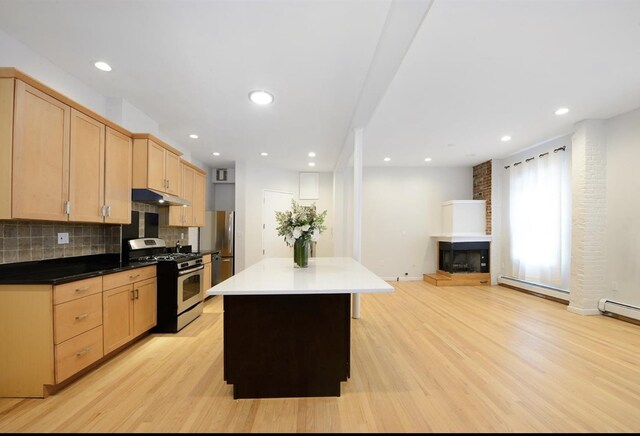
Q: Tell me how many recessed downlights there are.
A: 11